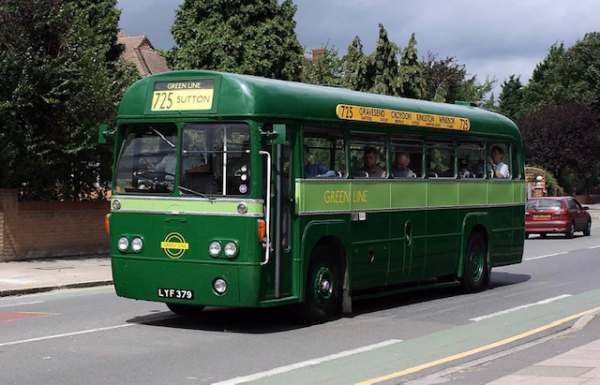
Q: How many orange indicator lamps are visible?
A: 2